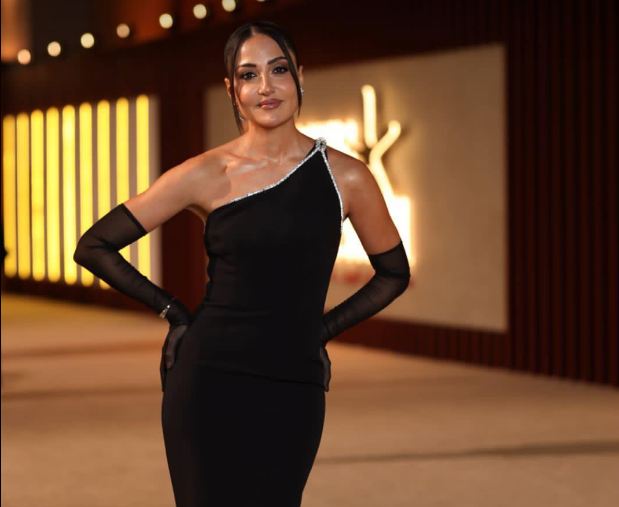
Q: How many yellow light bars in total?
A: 9